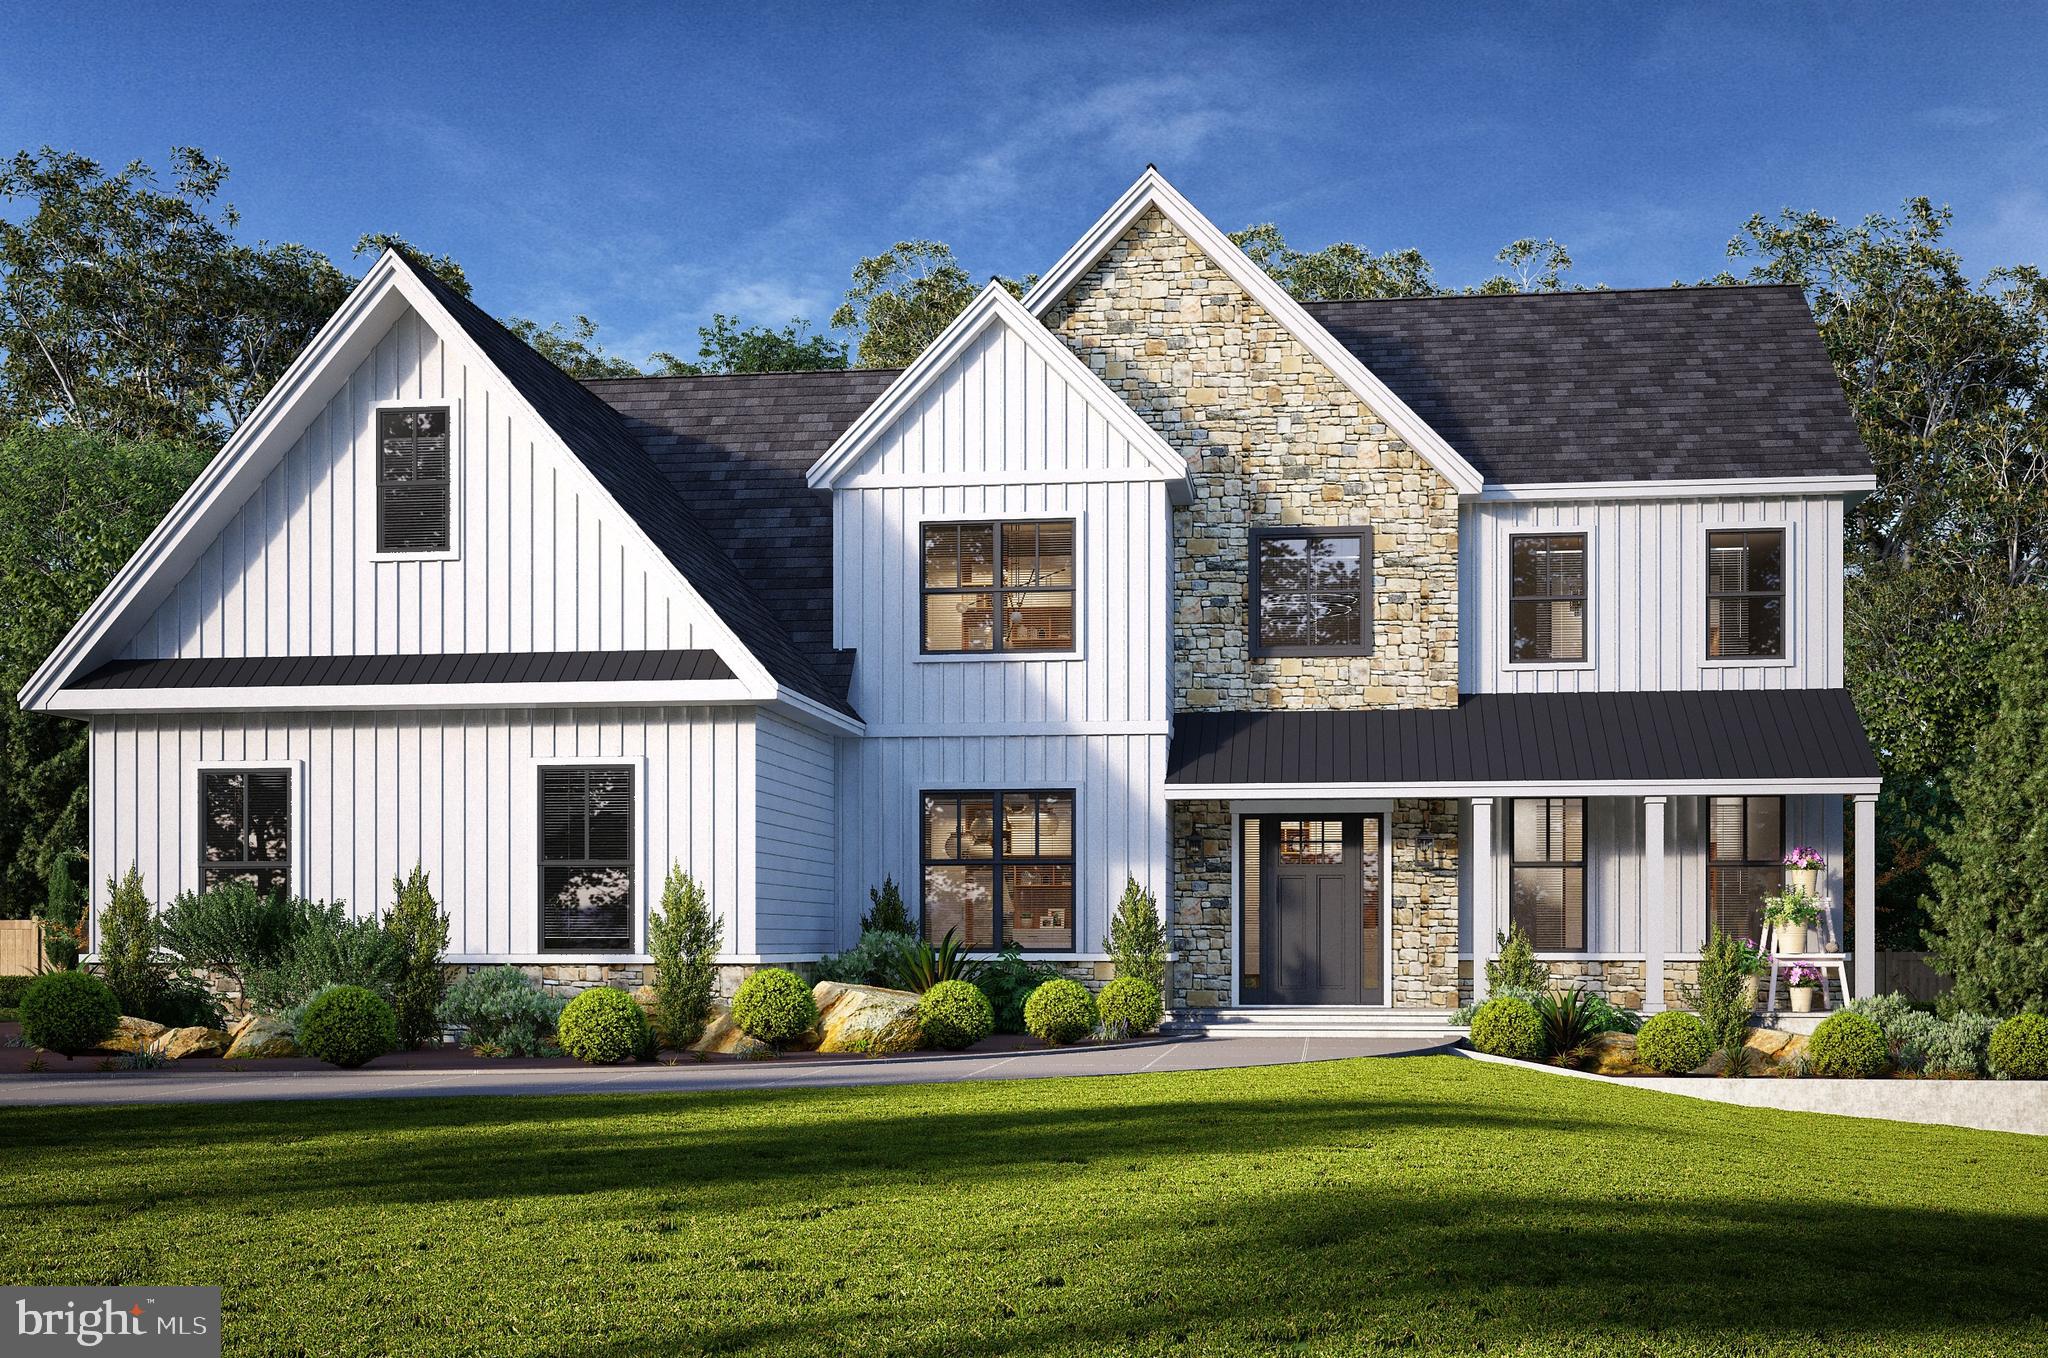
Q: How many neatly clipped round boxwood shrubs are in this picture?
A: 11